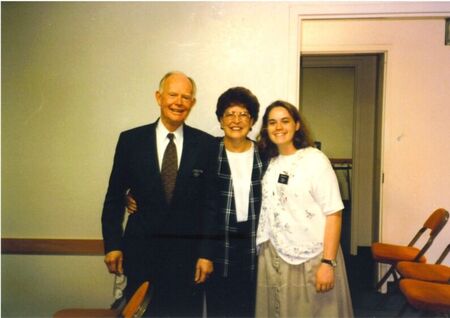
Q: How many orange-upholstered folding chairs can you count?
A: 4